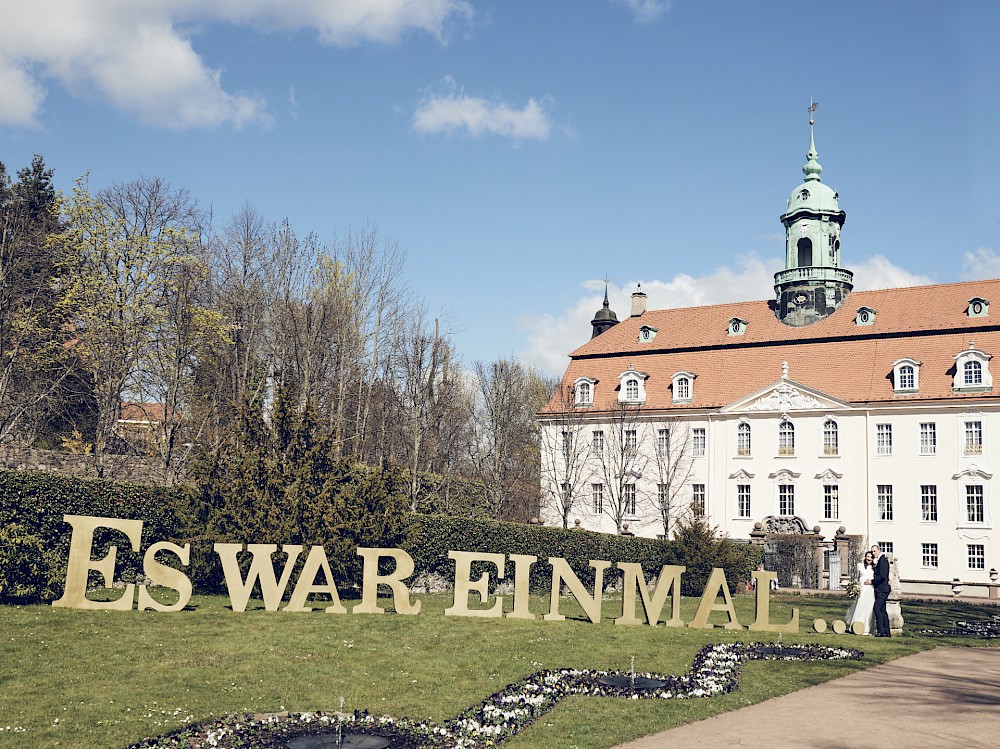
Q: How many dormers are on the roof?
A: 9